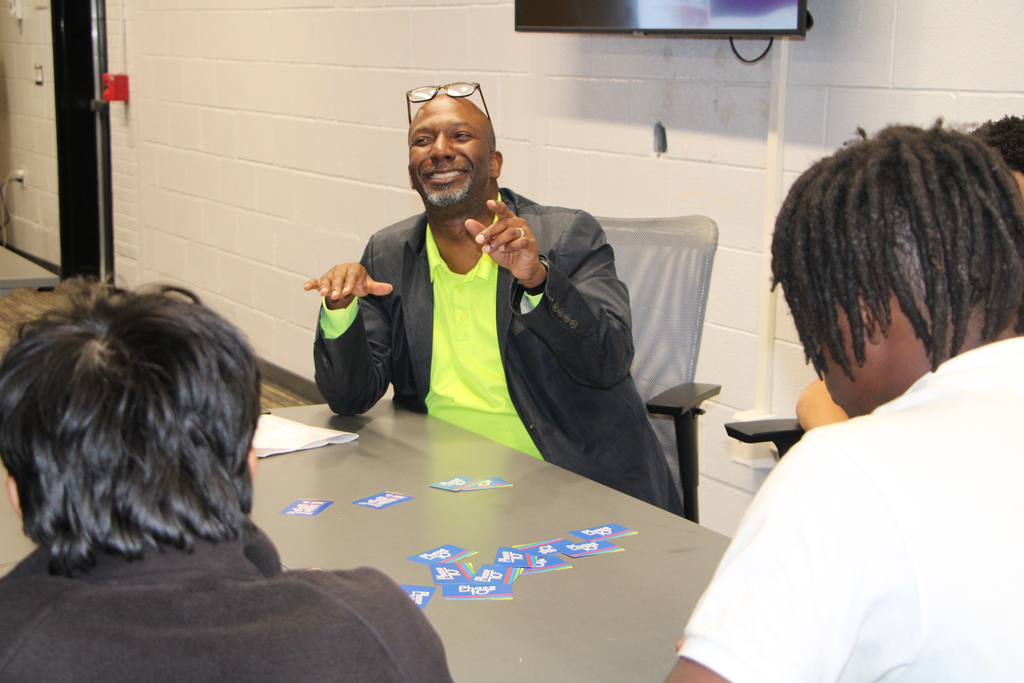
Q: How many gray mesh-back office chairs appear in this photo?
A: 1